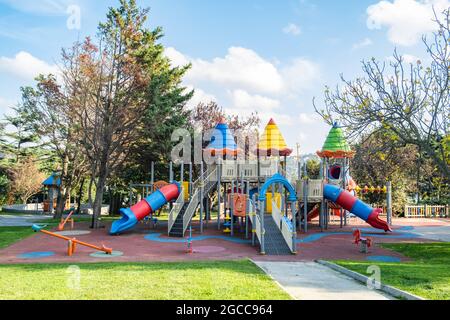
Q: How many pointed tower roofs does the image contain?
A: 3